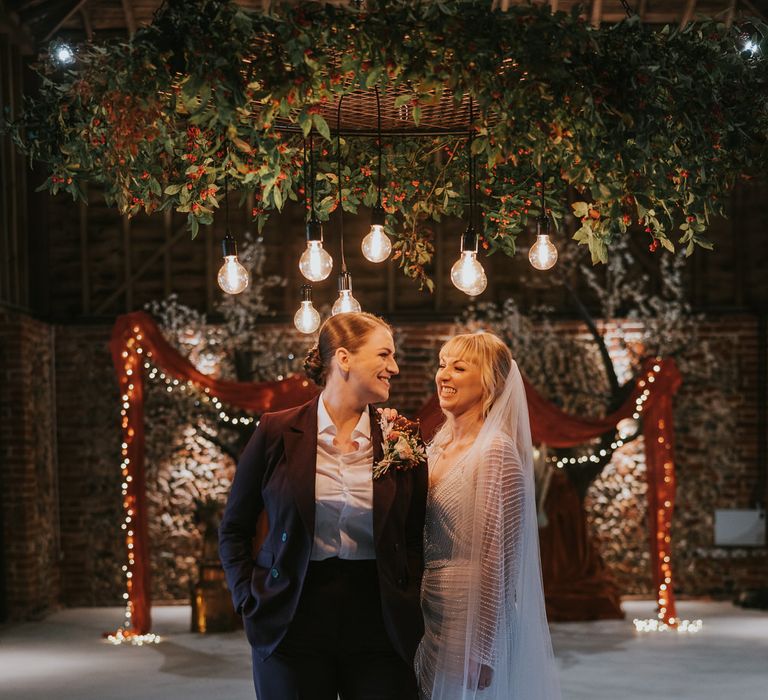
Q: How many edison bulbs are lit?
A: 7